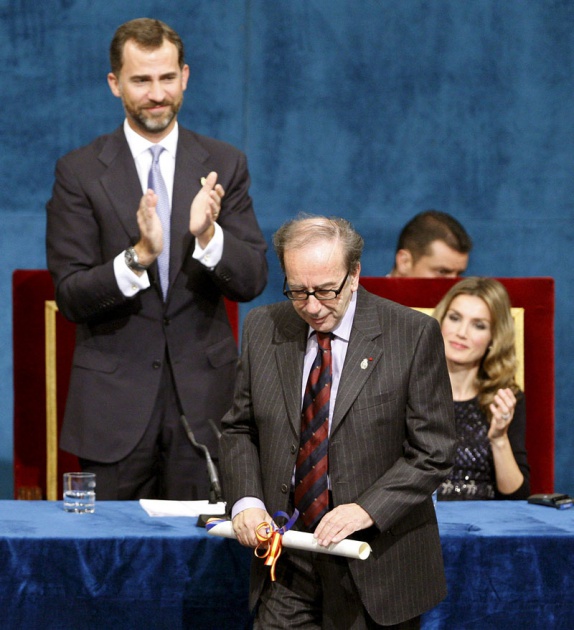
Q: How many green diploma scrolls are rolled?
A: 0